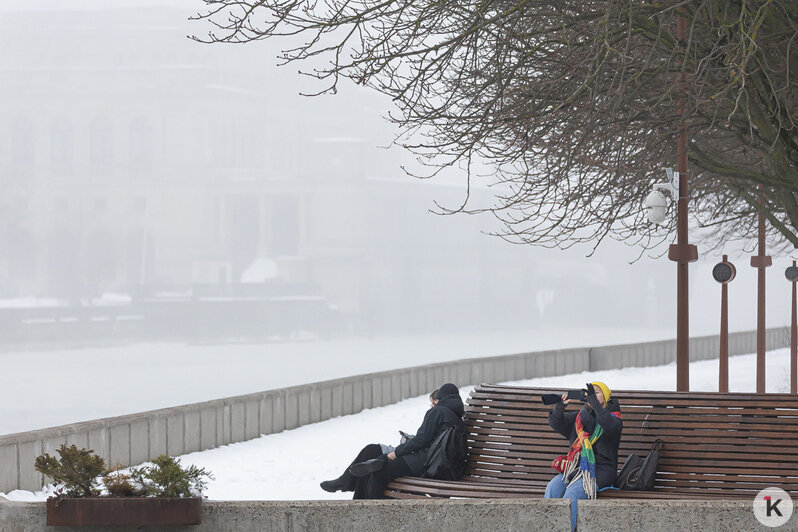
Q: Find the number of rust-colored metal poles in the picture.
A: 4